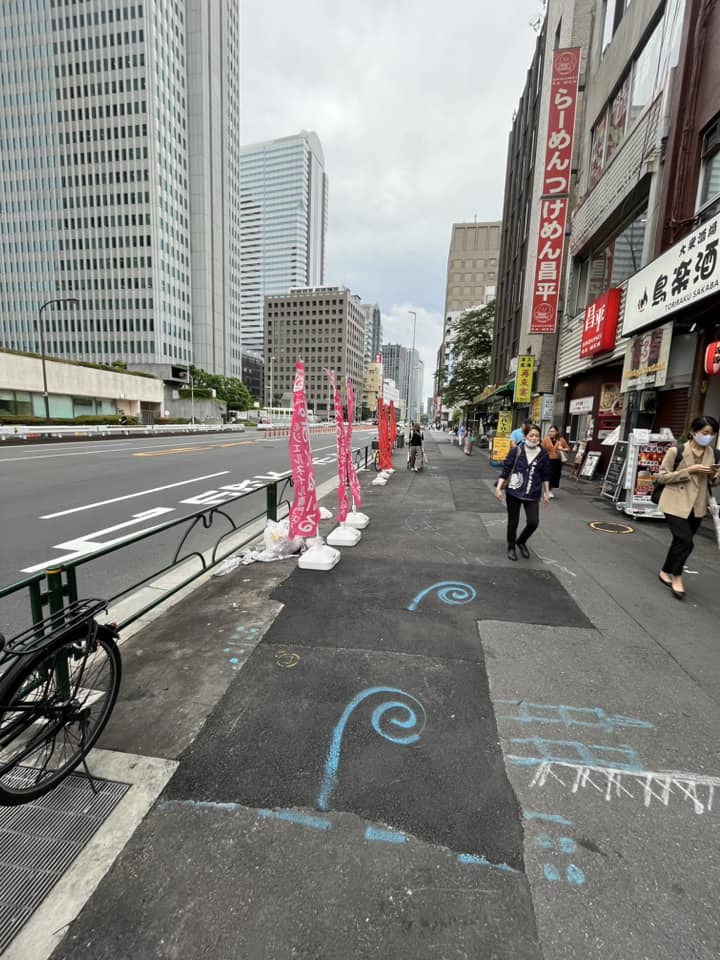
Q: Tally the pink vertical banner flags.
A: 3